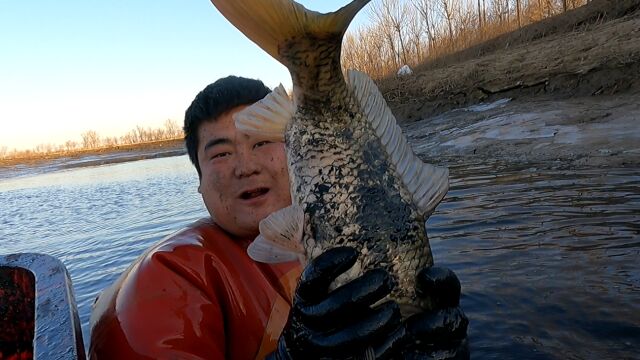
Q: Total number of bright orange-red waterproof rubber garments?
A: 1